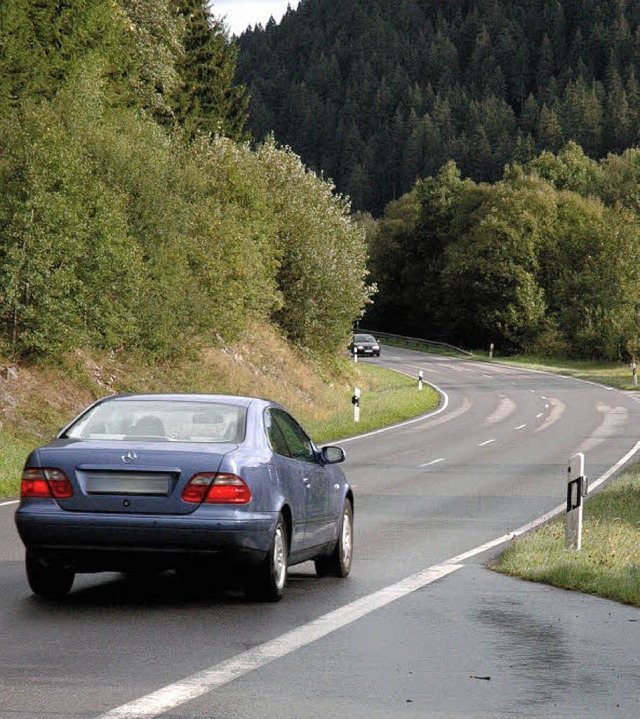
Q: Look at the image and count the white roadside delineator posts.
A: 6